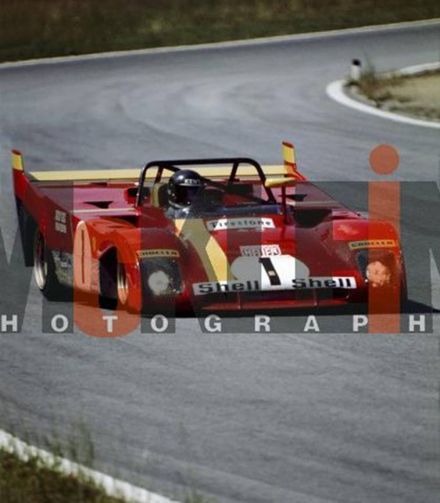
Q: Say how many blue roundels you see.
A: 0